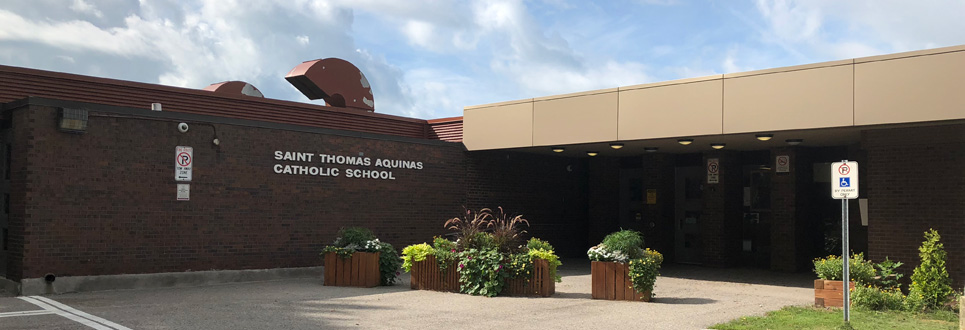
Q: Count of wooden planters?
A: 4